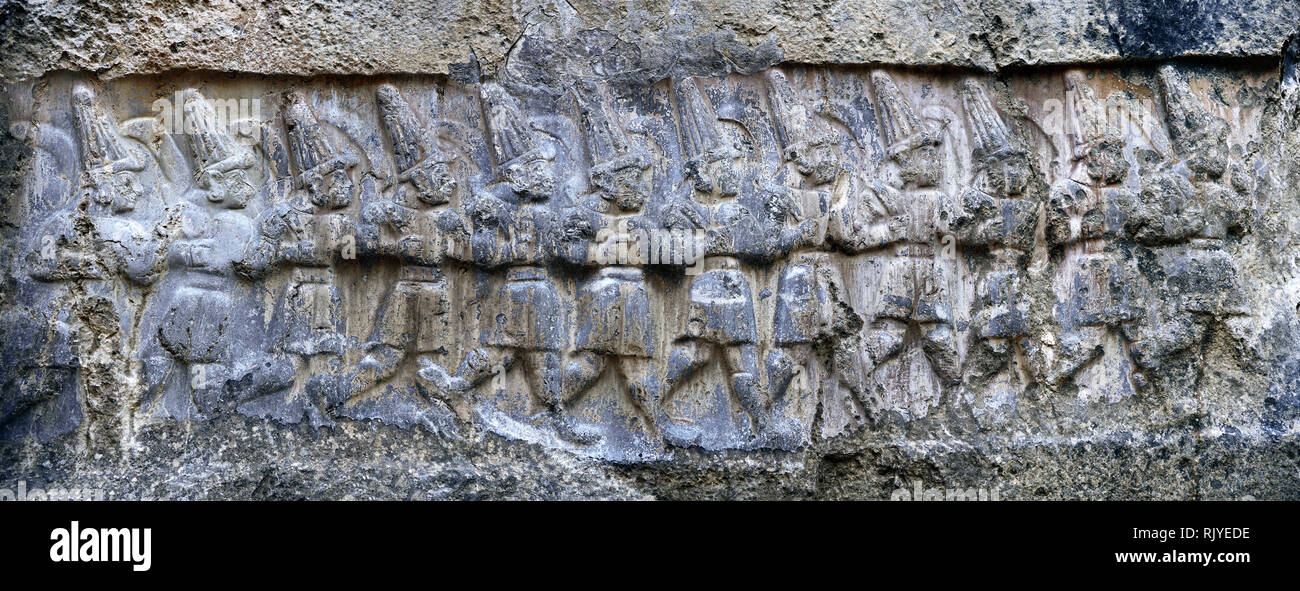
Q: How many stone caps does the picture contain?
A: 12